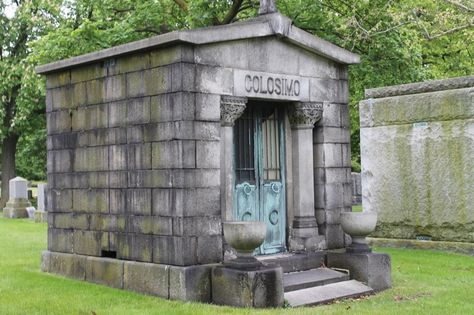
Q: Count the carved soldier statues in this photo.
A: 0